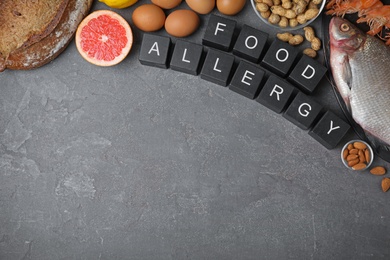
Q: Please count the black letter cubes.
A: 11